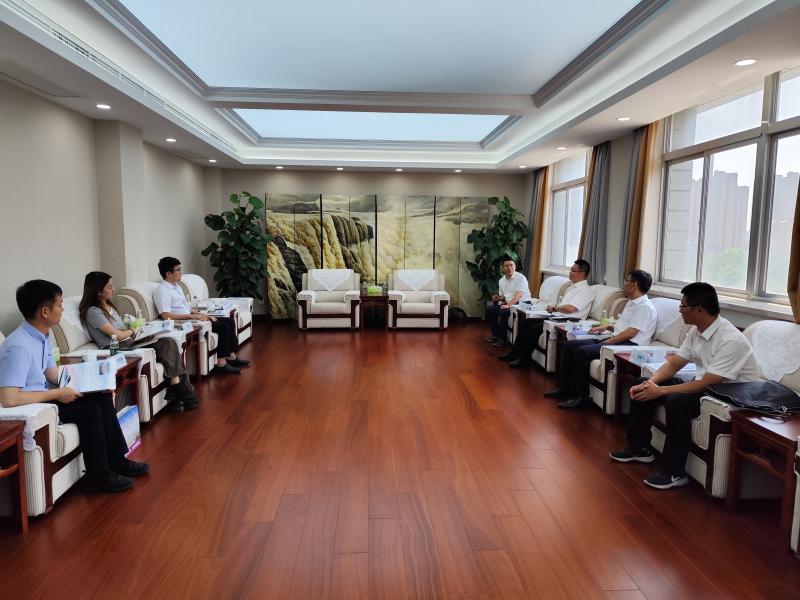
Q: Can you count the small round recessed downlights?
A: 11